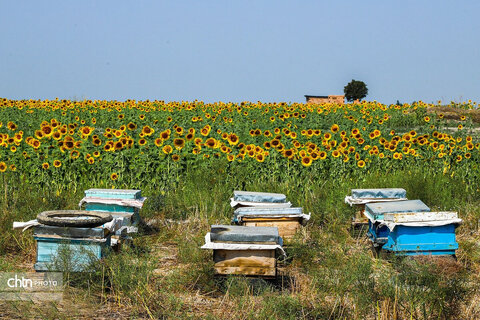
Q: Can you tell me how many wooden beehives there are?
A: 9